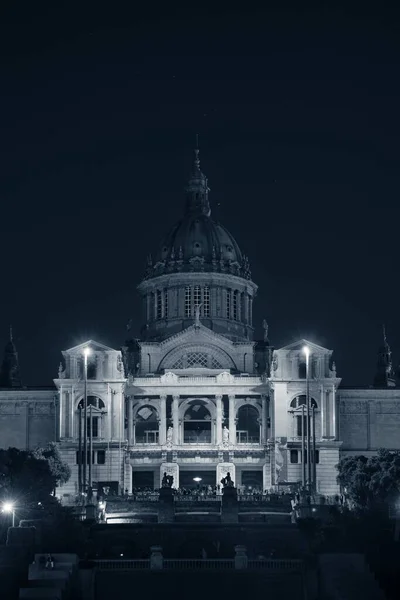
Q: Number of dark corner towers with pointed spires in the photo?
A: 2